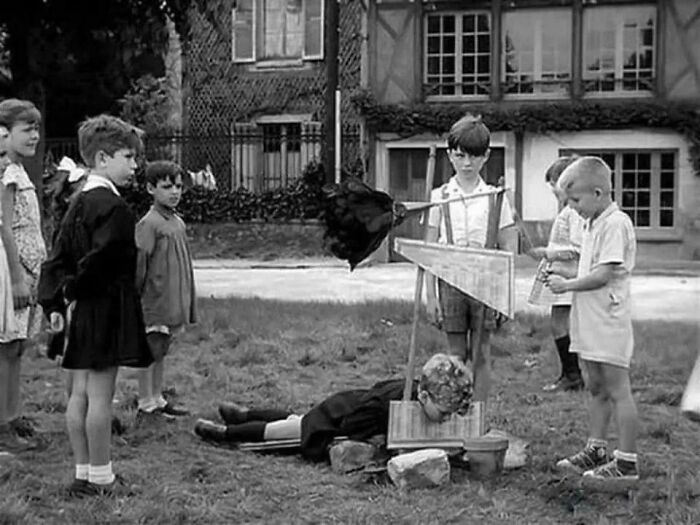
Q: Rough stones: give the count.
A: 3